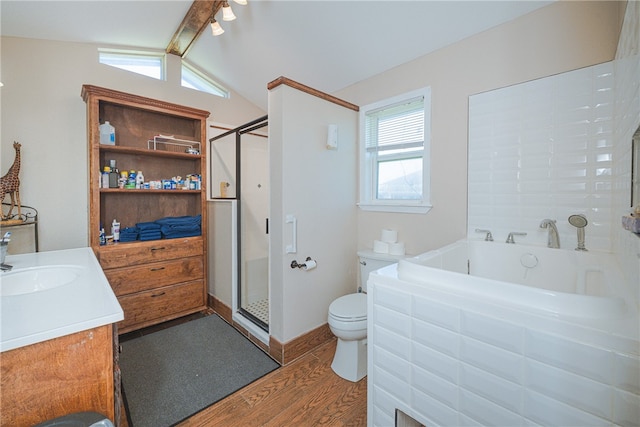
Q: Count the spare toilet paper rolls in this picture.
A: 3